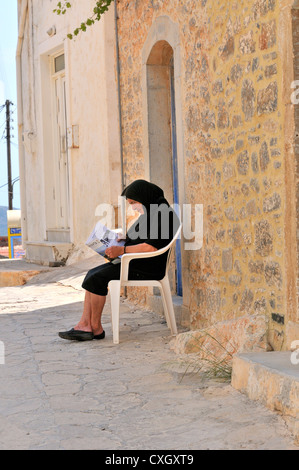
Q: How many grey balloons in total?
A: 0